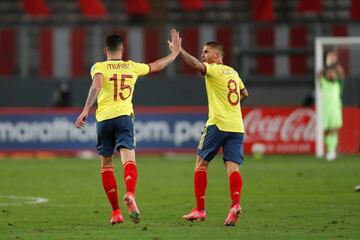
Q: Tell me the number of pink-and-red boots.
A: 4